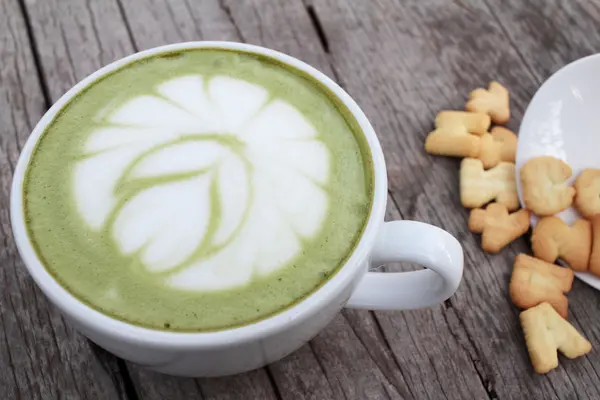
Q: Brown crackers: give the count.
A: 11